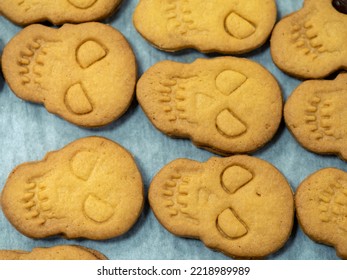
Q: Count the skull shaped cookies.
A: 10